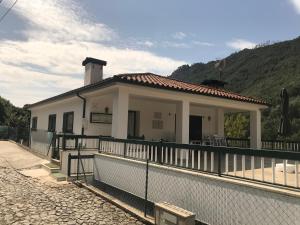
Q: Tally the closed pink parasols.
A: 0